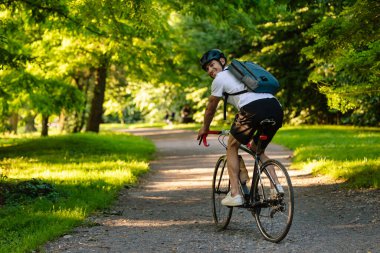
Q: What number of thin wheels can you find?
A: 2